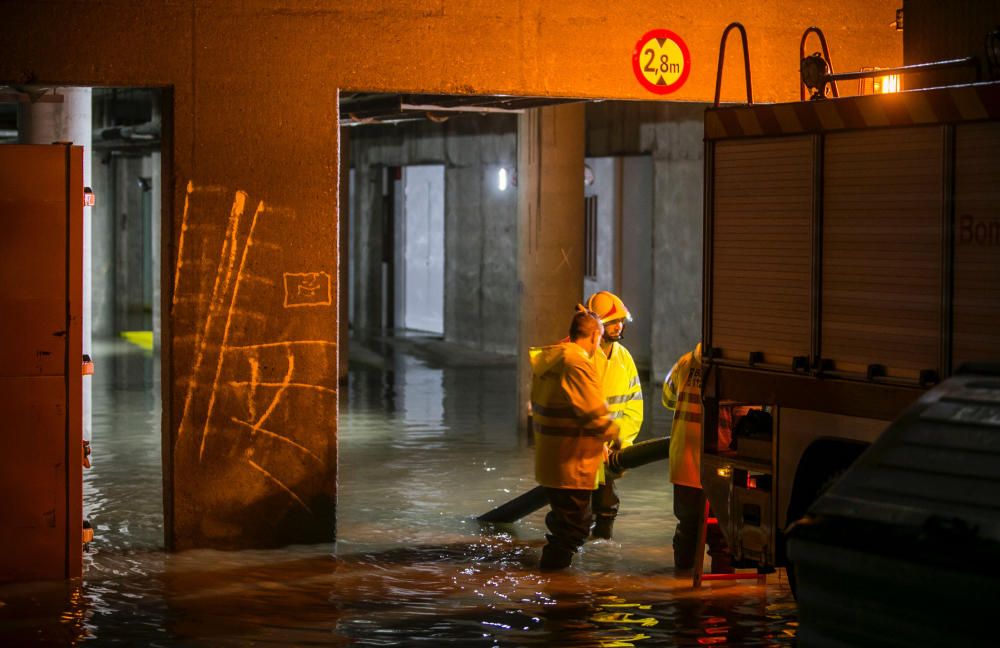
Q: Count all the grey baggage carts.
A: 0